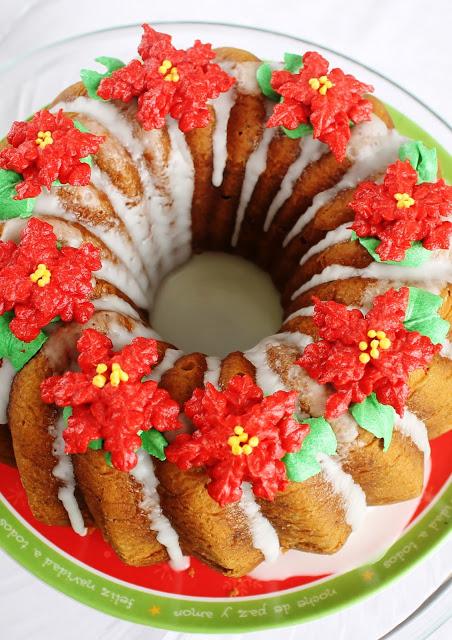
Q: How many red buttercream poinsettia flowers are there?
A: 8